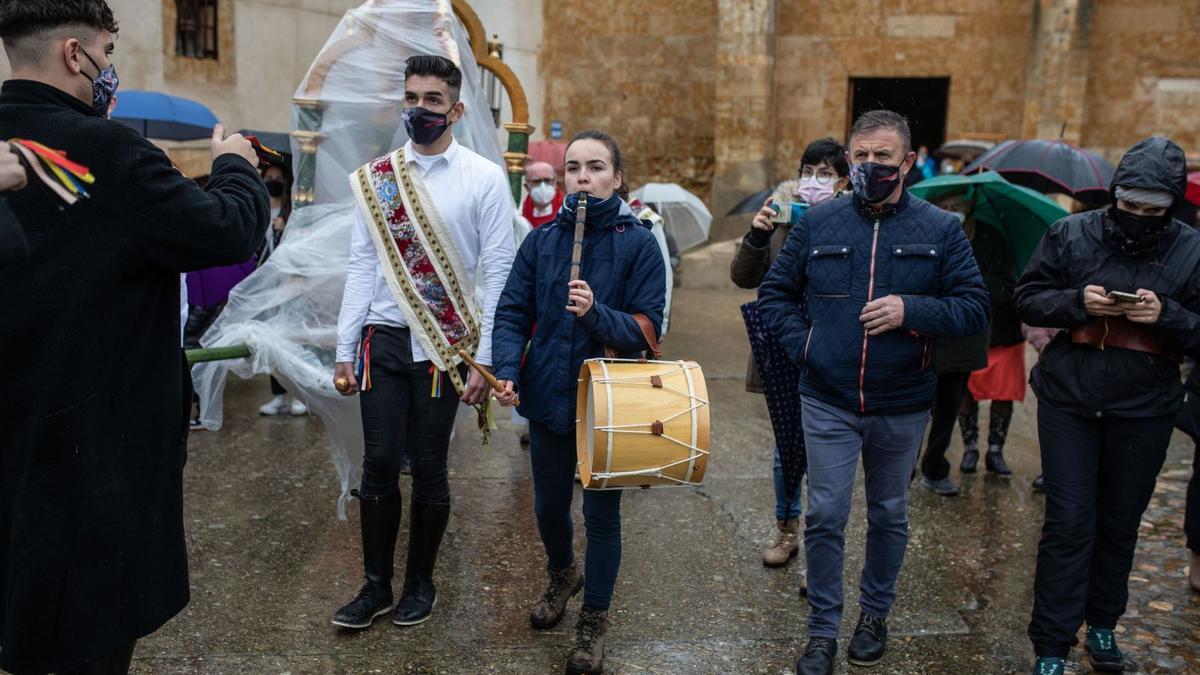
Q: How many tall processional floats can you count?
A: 1